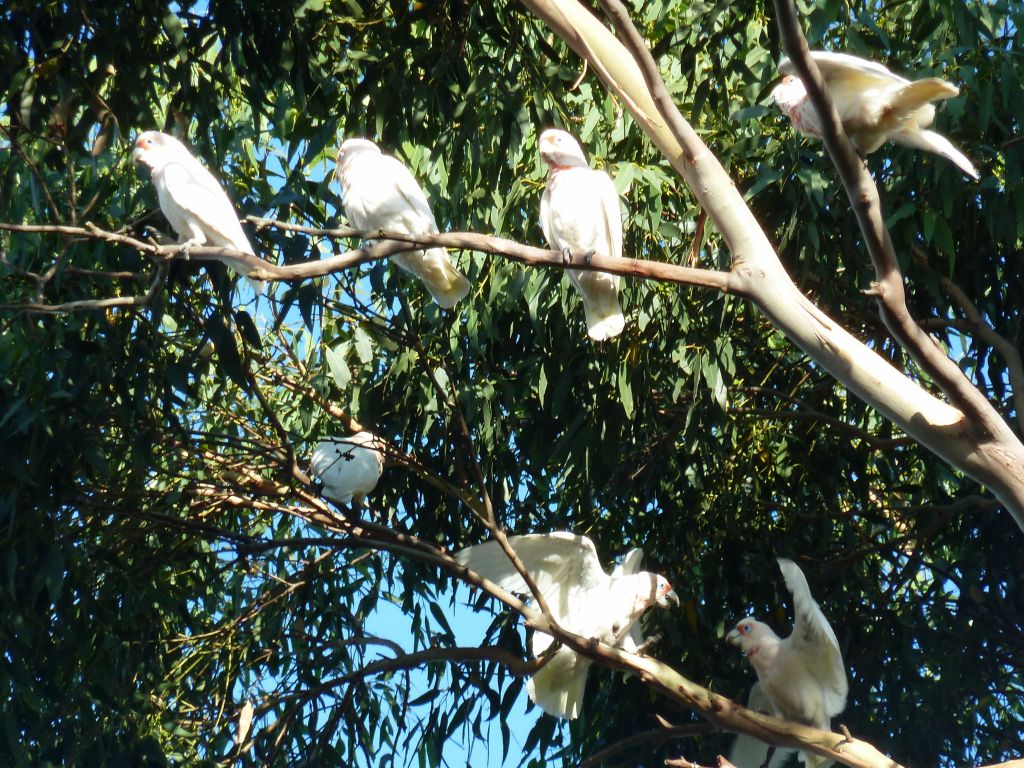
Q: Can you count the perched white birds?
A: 7